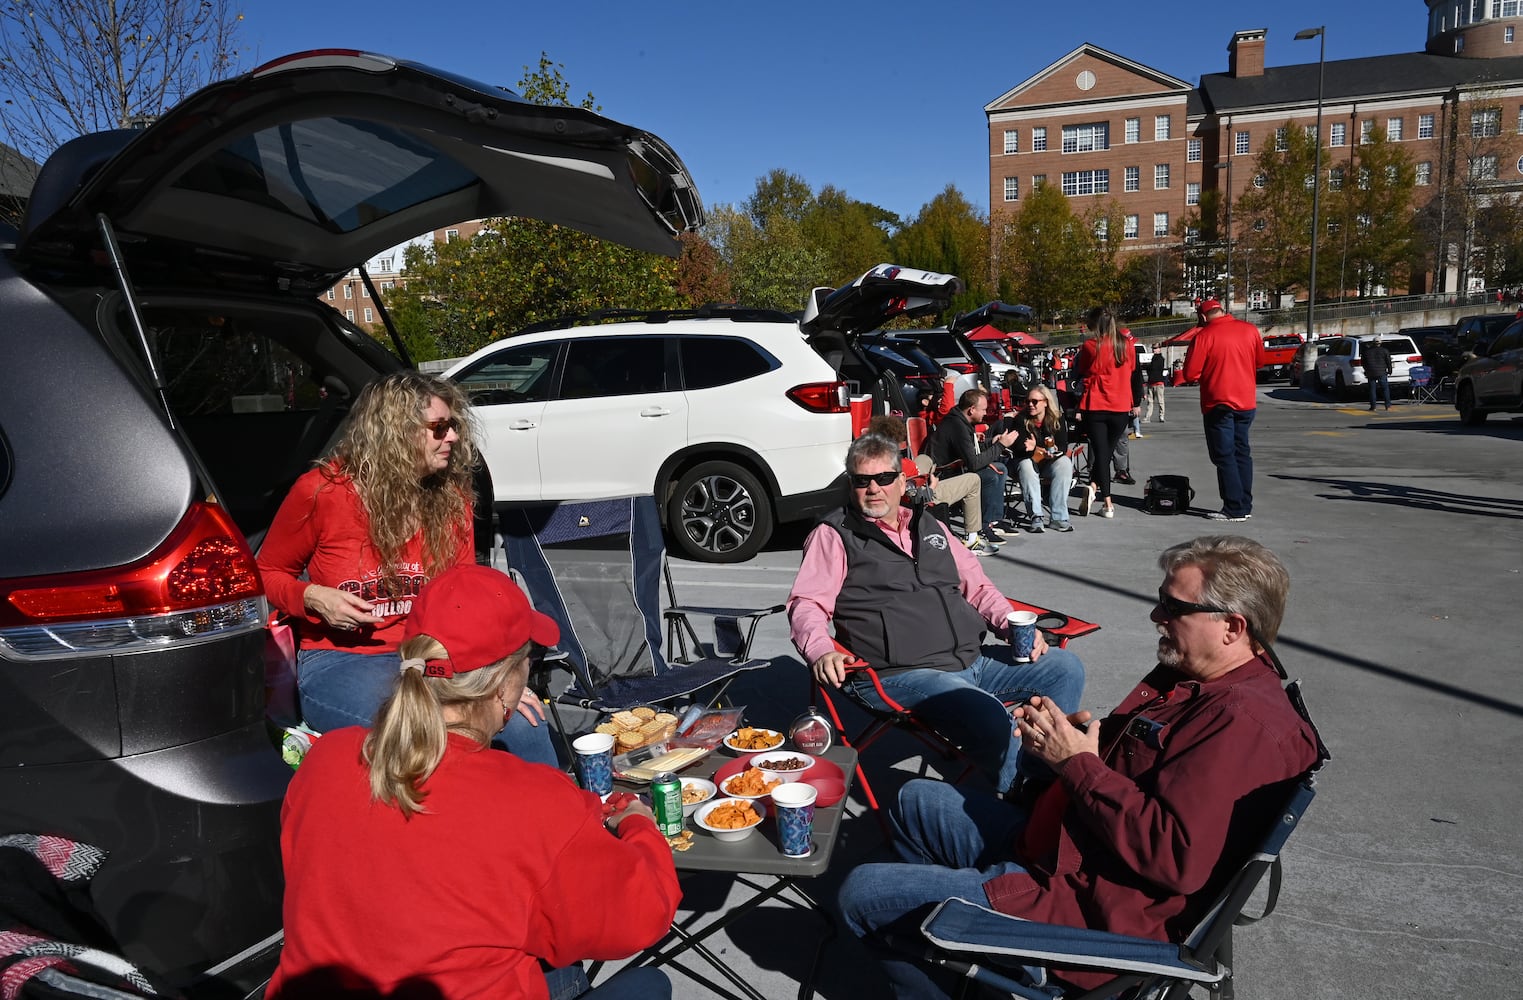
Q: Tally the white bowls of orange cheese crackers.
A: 3